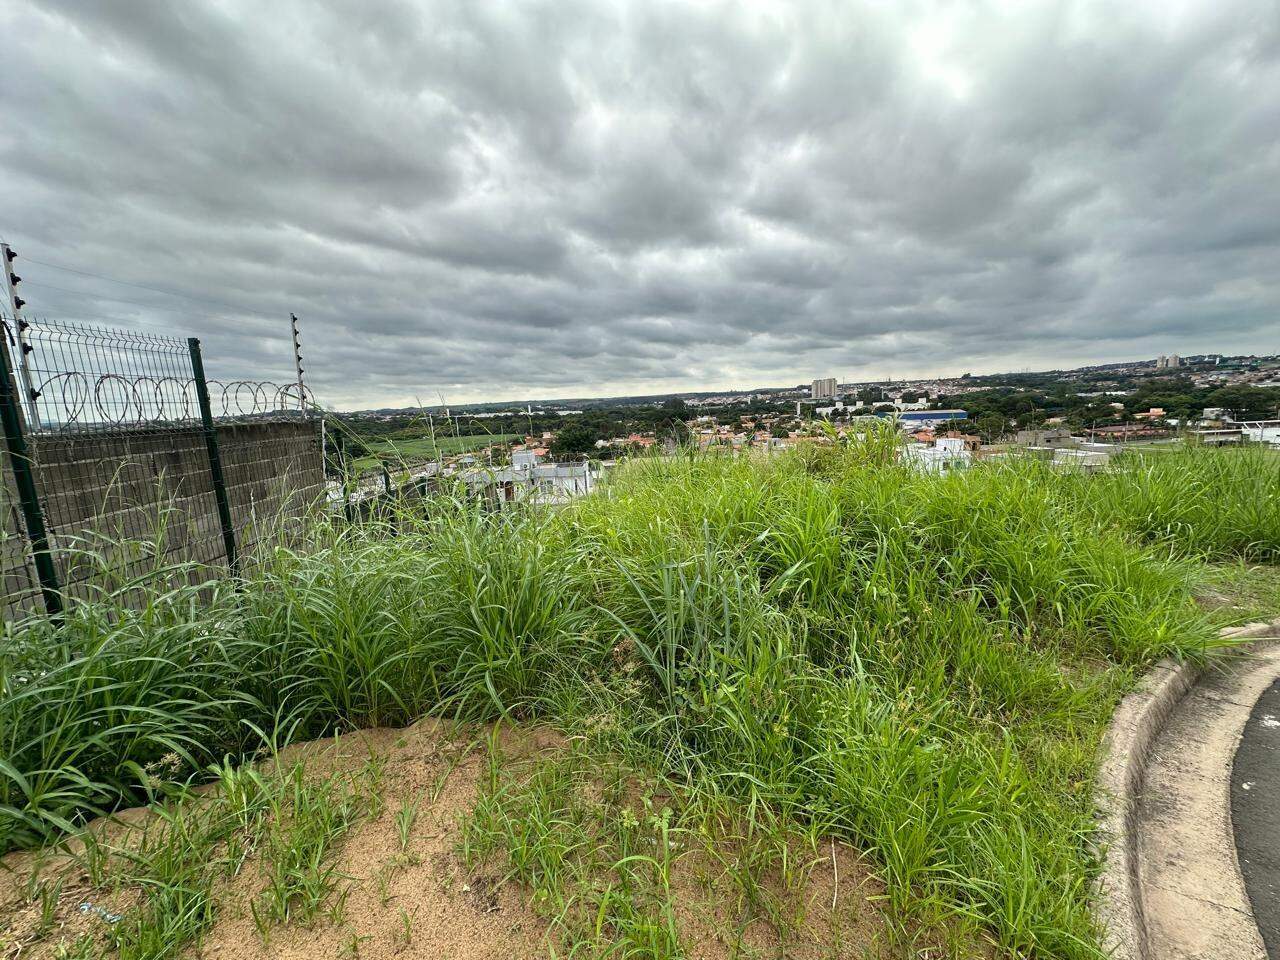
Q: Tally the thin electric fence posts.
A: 2